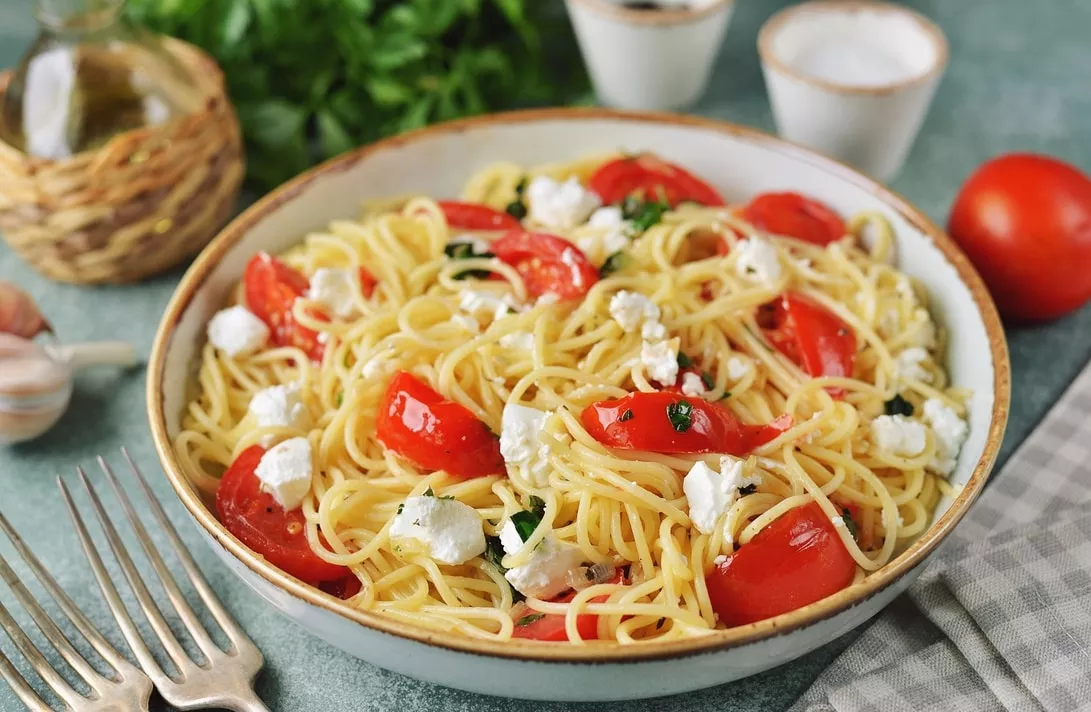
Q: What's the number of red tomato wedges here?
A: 11